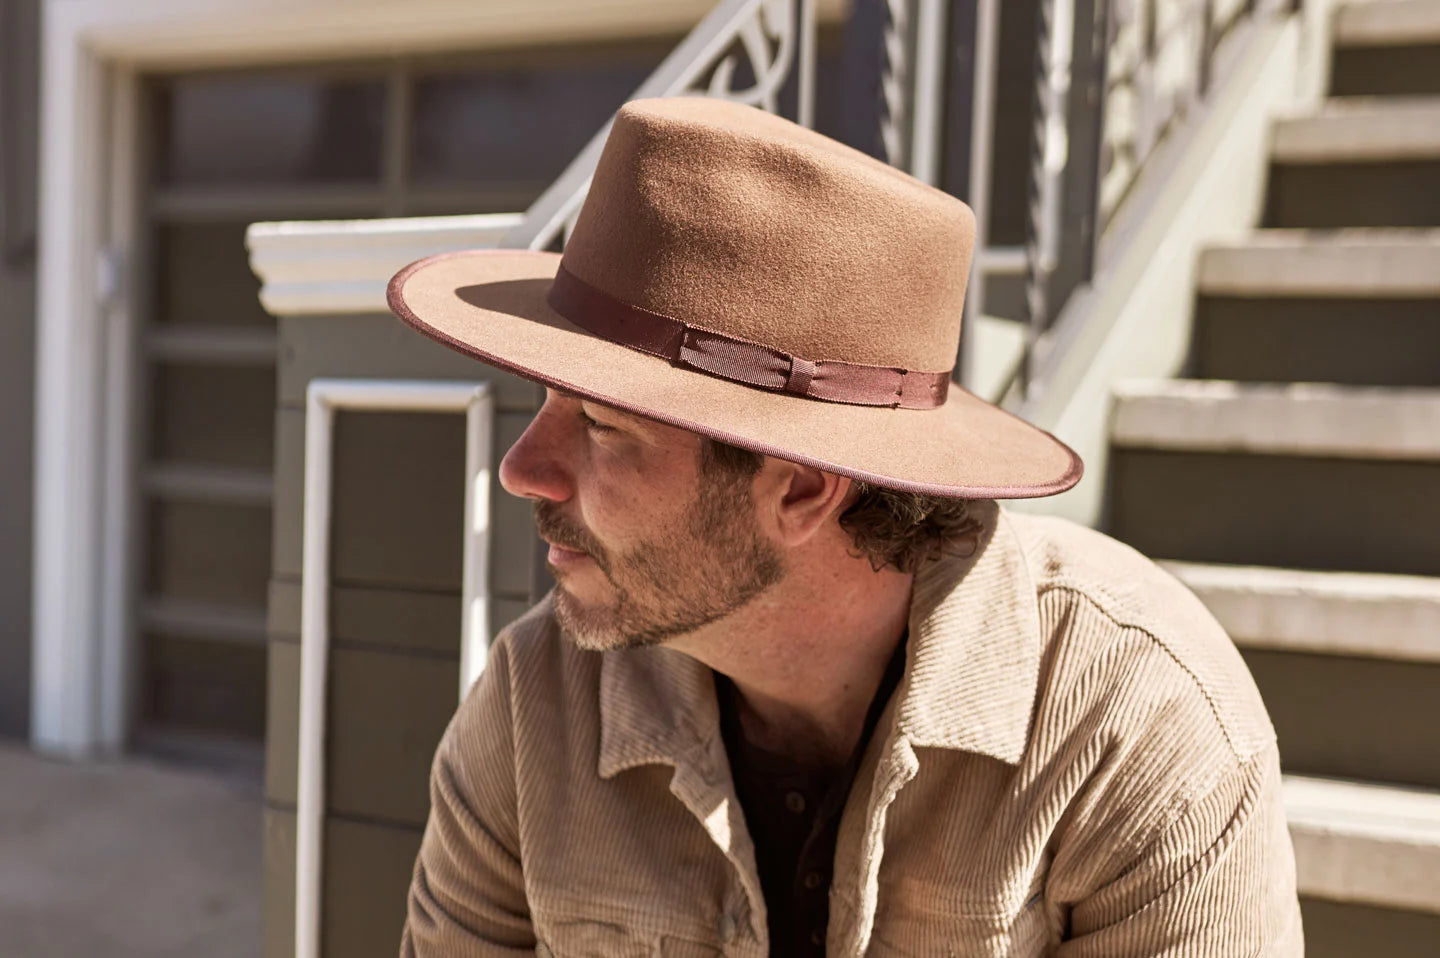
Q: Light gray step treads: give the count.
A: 6